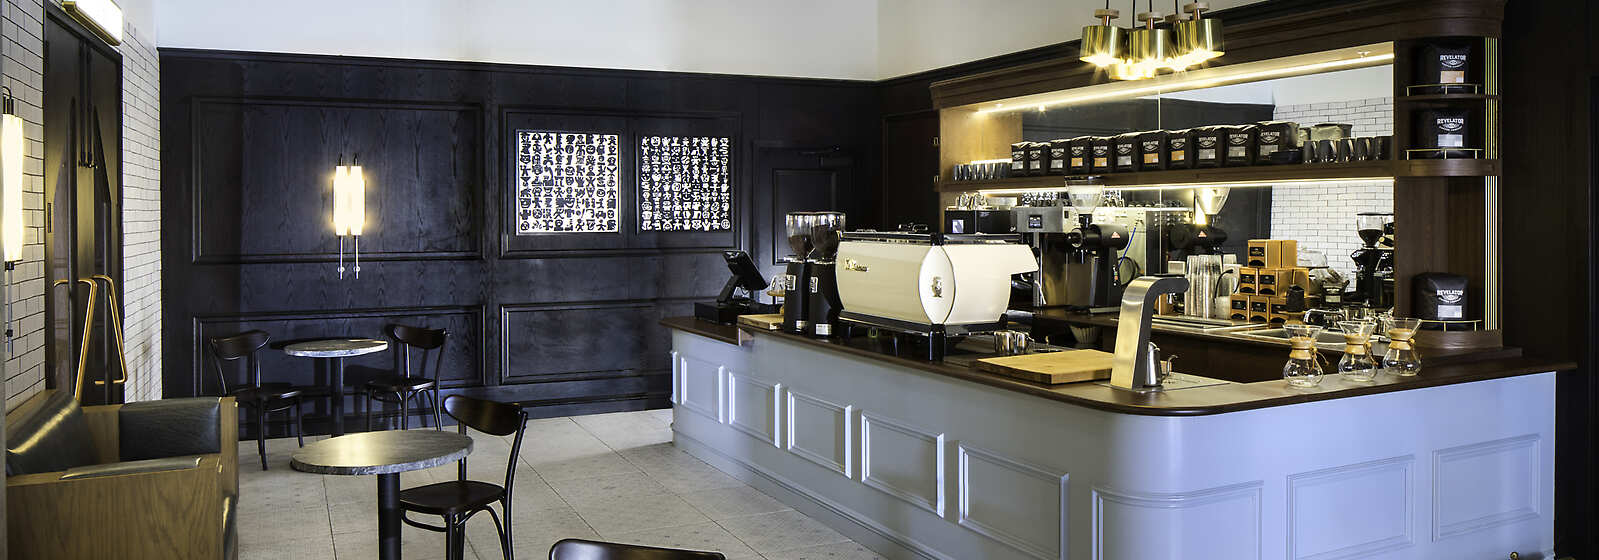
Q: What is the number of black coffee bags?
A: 14